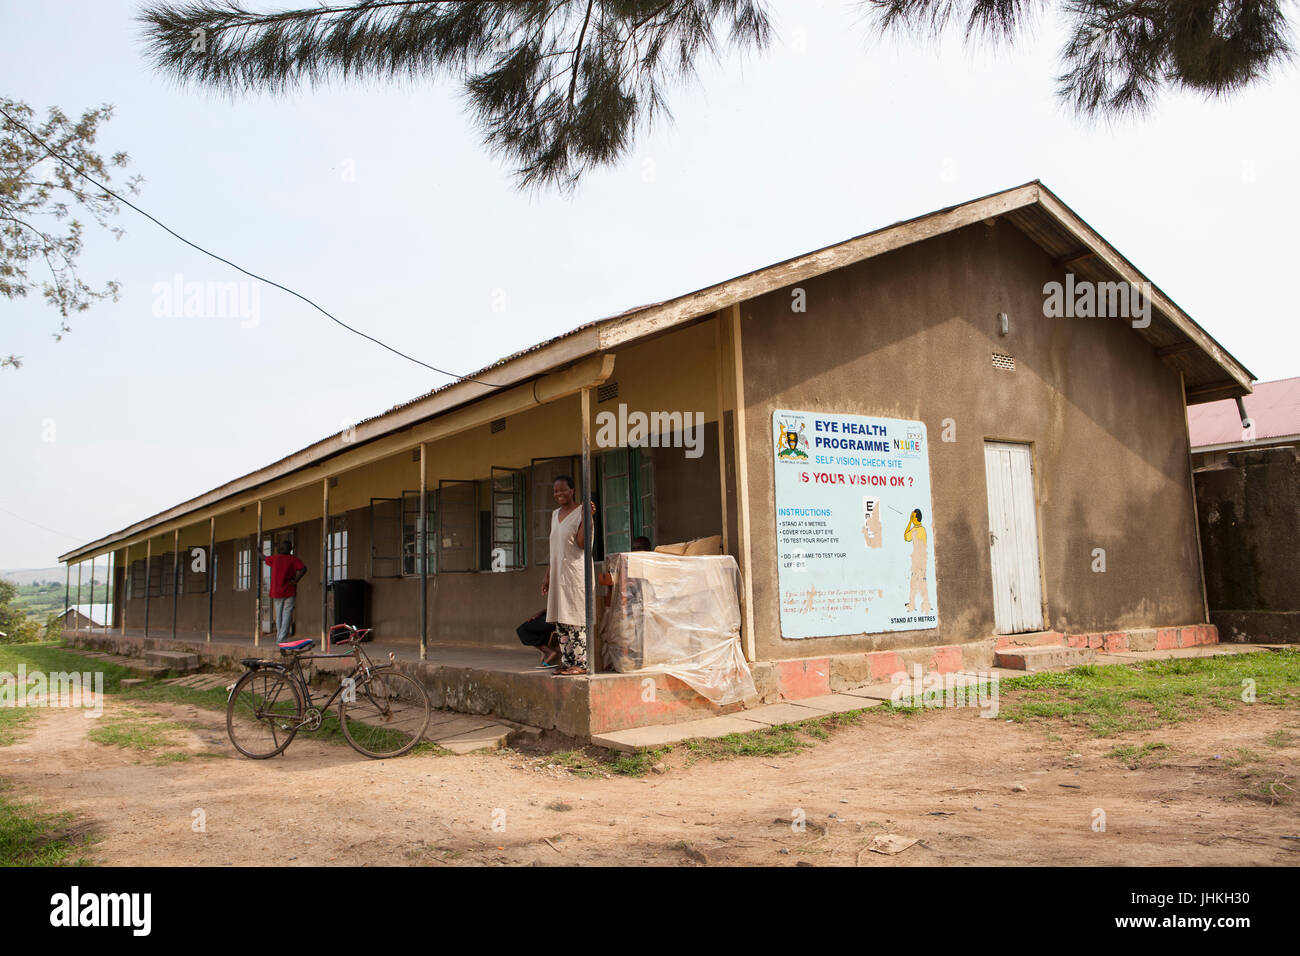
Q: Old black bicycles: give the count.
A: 1